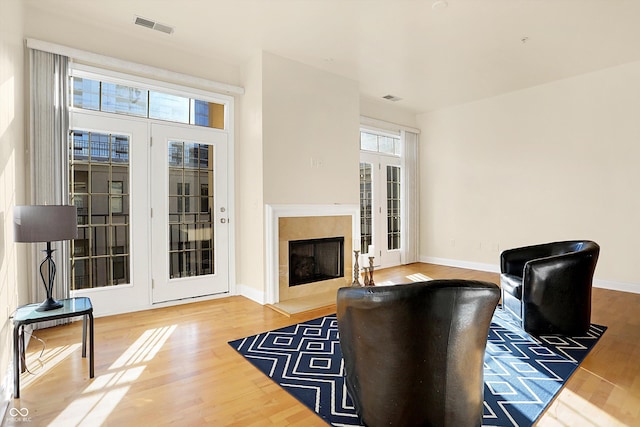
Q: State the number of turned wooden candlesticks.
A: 3